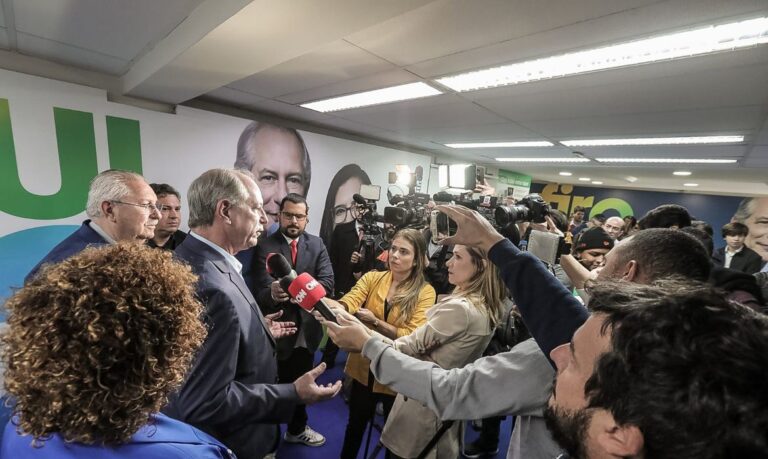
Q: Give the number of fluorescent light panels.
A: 6